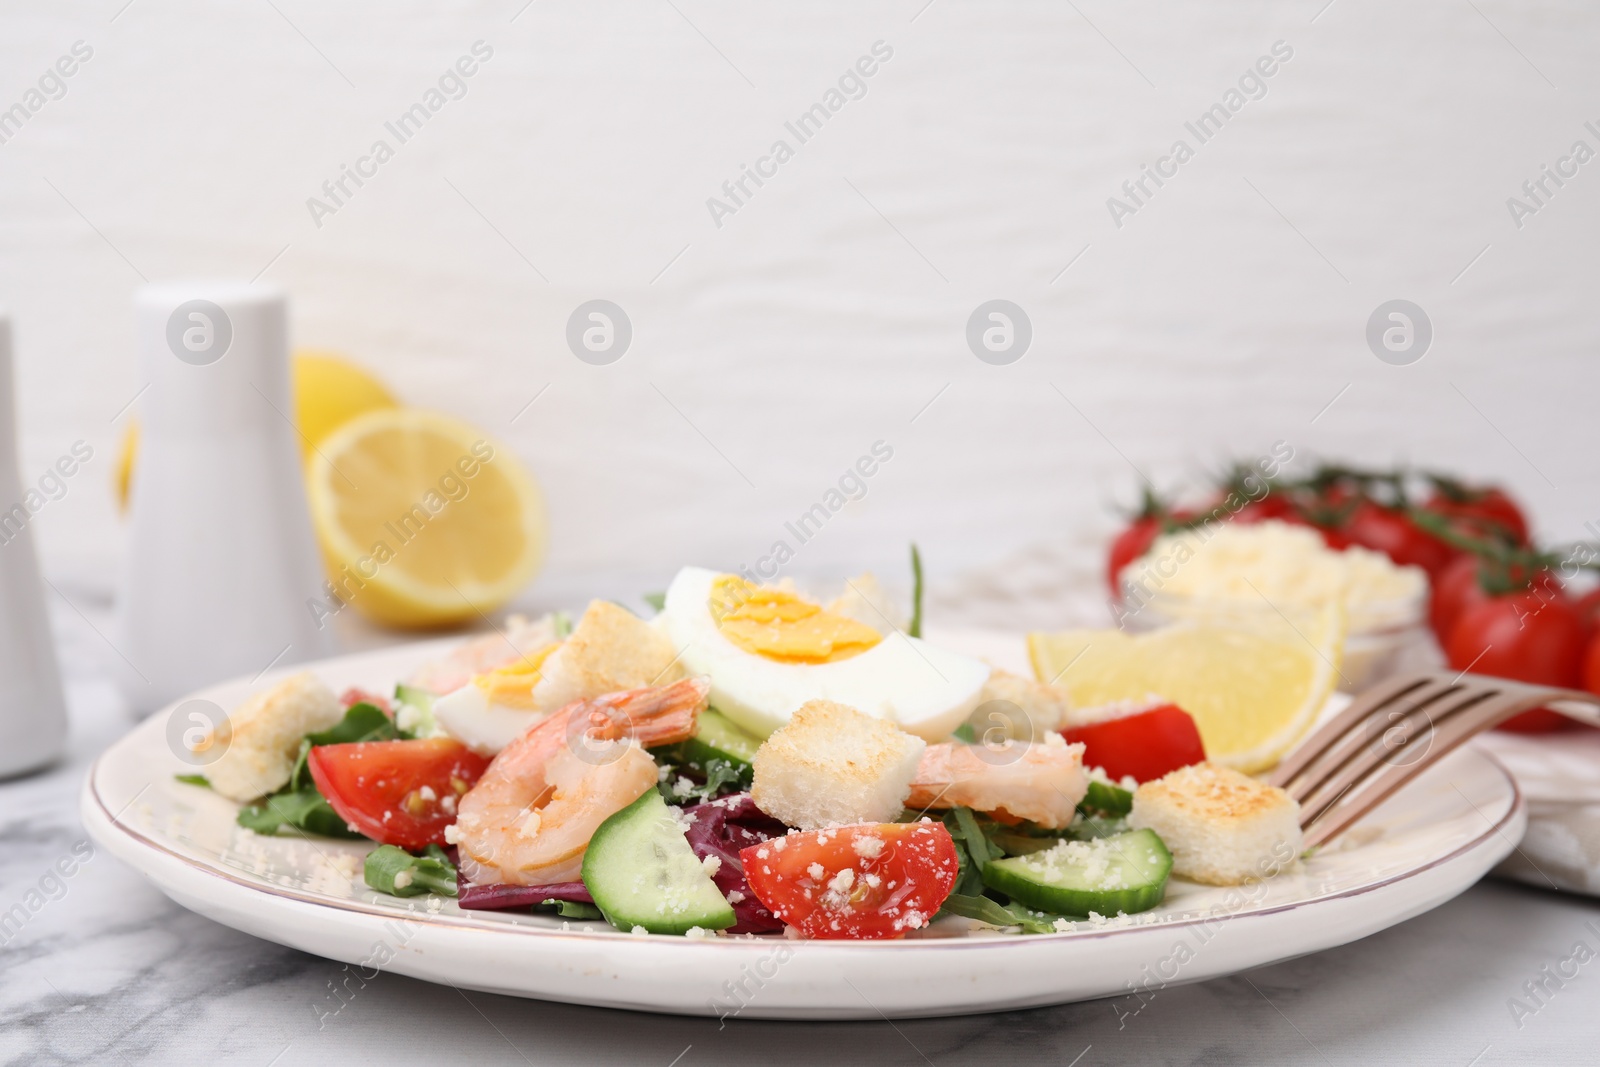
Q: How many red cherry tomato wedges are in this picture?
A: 3